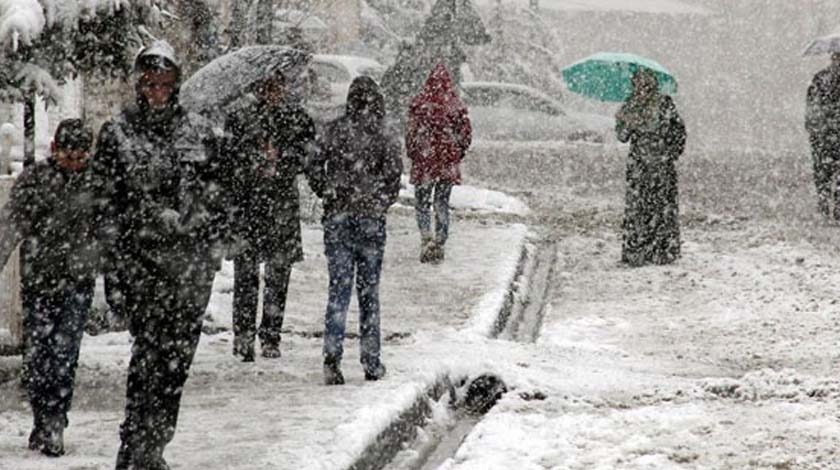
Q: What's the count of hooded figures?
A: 3